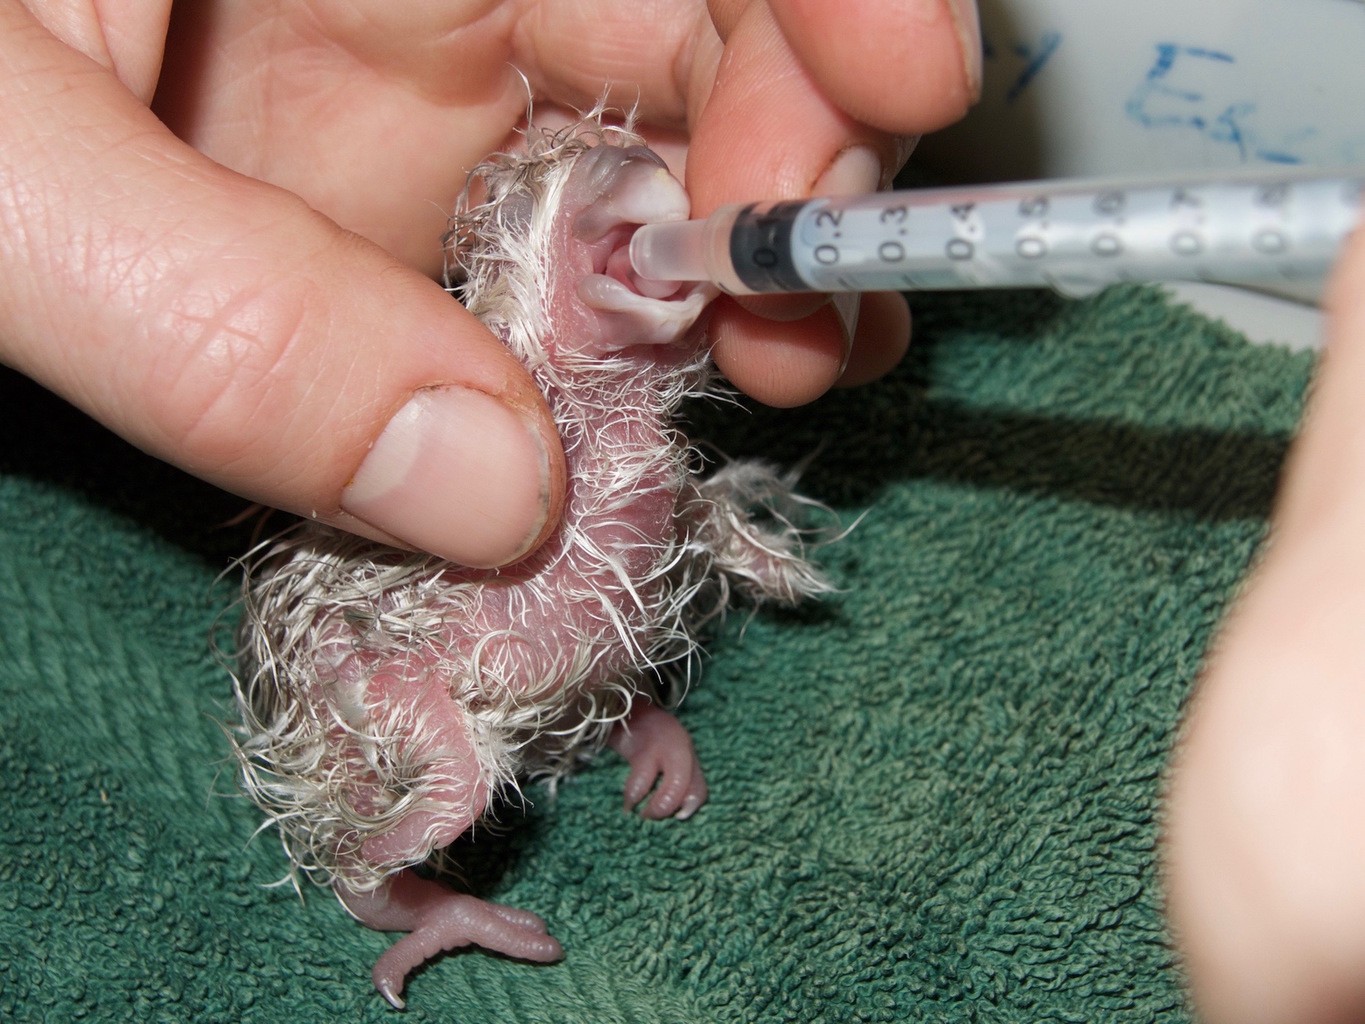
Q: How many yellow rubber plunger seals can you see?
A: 0